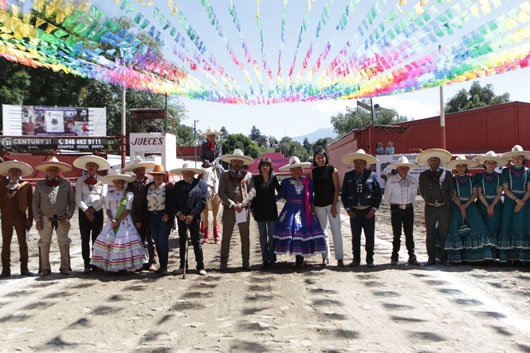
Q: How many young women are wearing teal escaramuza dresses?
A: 3